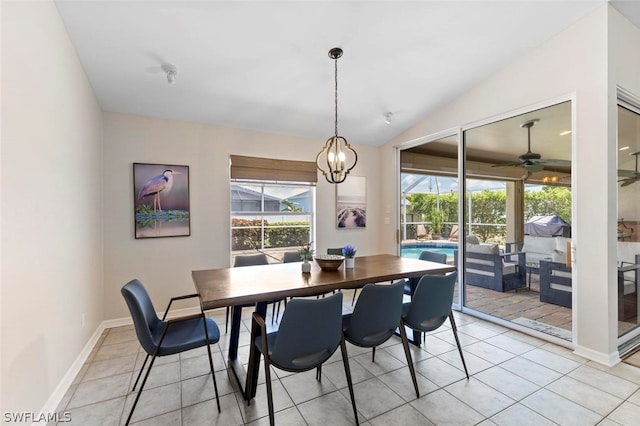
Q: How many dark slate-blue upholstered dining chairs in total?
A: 8